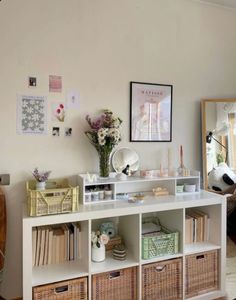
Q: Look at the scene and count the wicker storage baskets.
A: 4